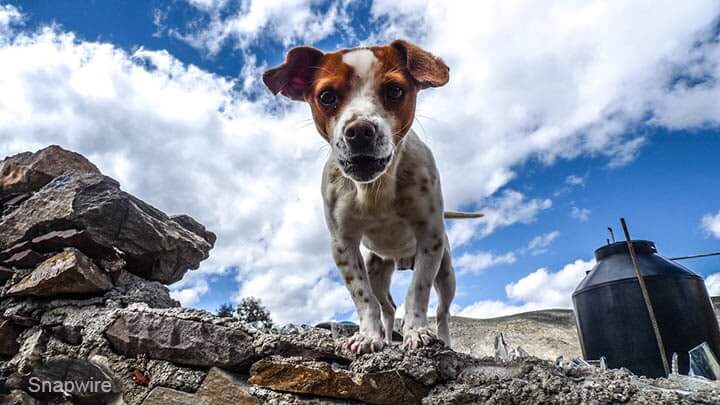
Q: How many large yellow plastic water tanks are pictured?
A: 0